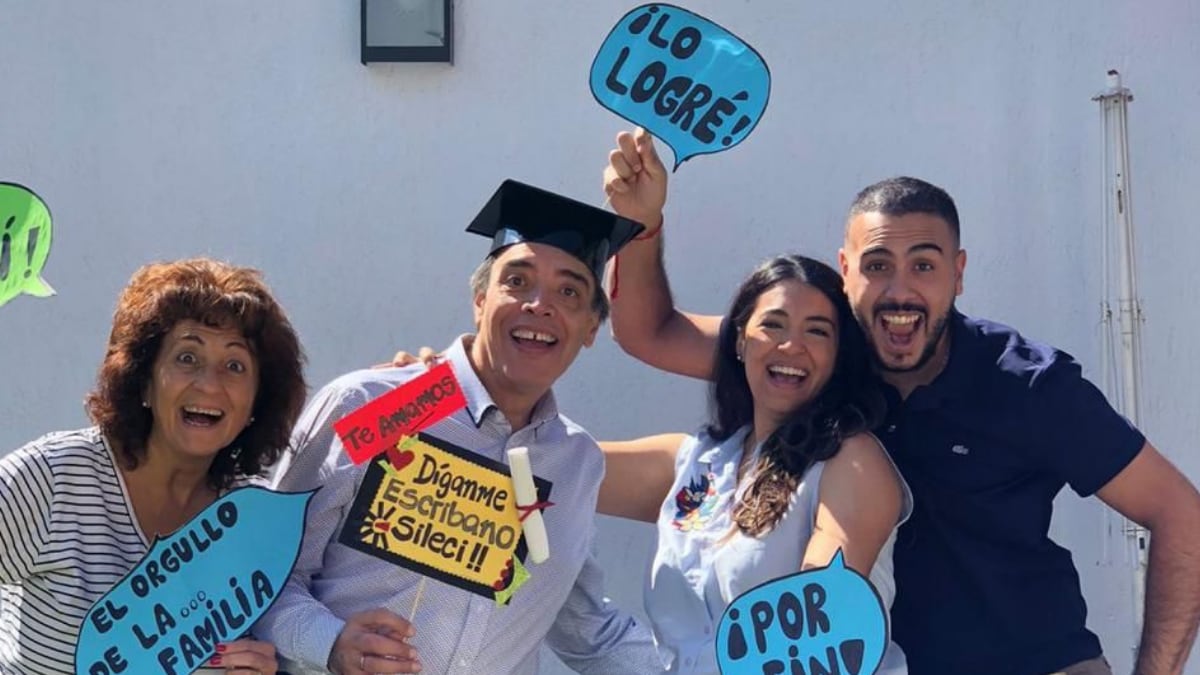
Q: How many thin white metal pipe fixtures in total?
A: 1